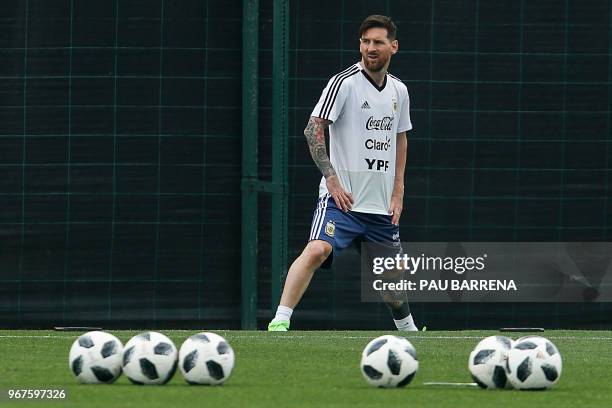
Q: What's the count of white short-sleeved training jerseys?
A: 1